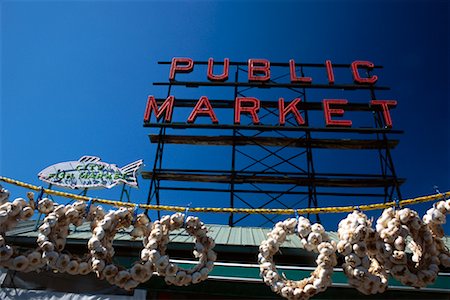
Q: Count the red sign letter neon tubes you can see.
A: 12